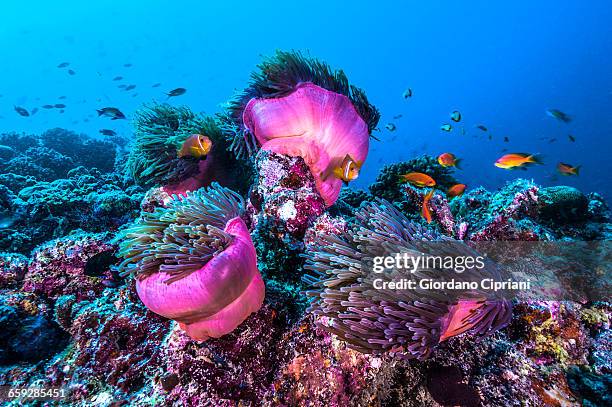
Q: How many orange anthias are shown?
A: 6